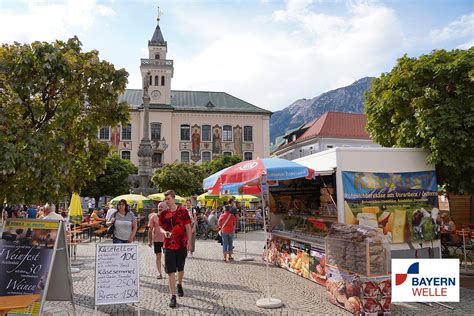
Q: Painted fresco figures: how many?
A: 4